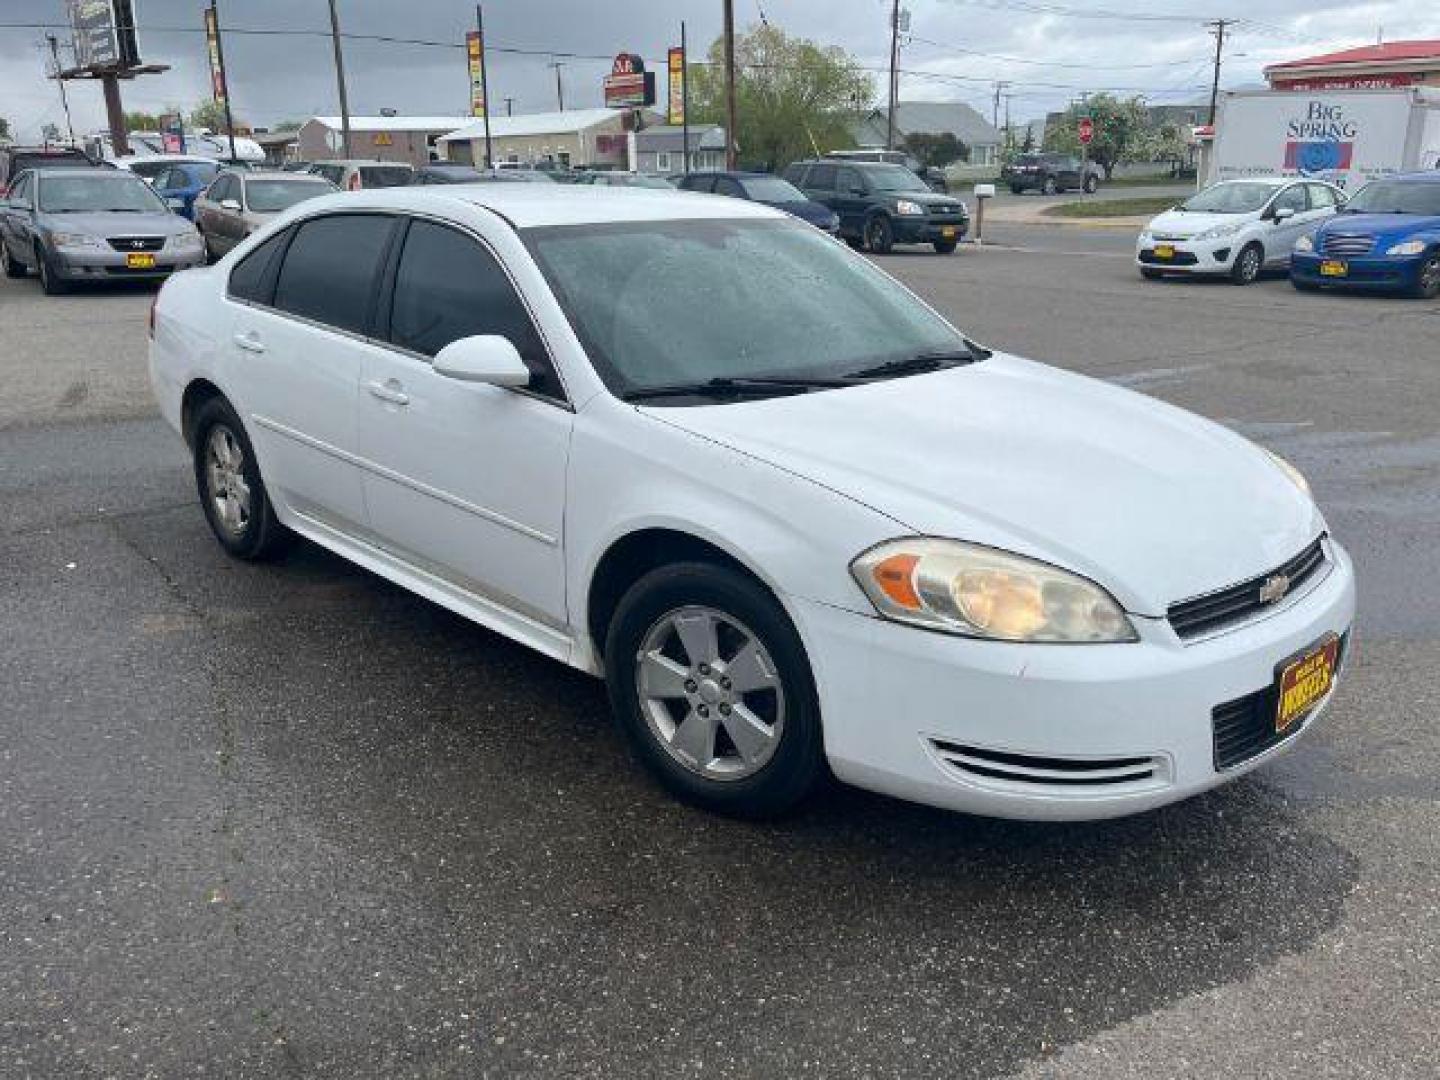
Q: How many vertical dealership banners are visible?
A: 3